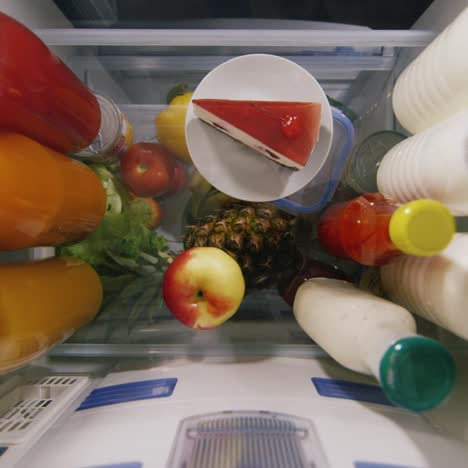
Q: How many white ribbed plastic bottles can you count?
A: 3